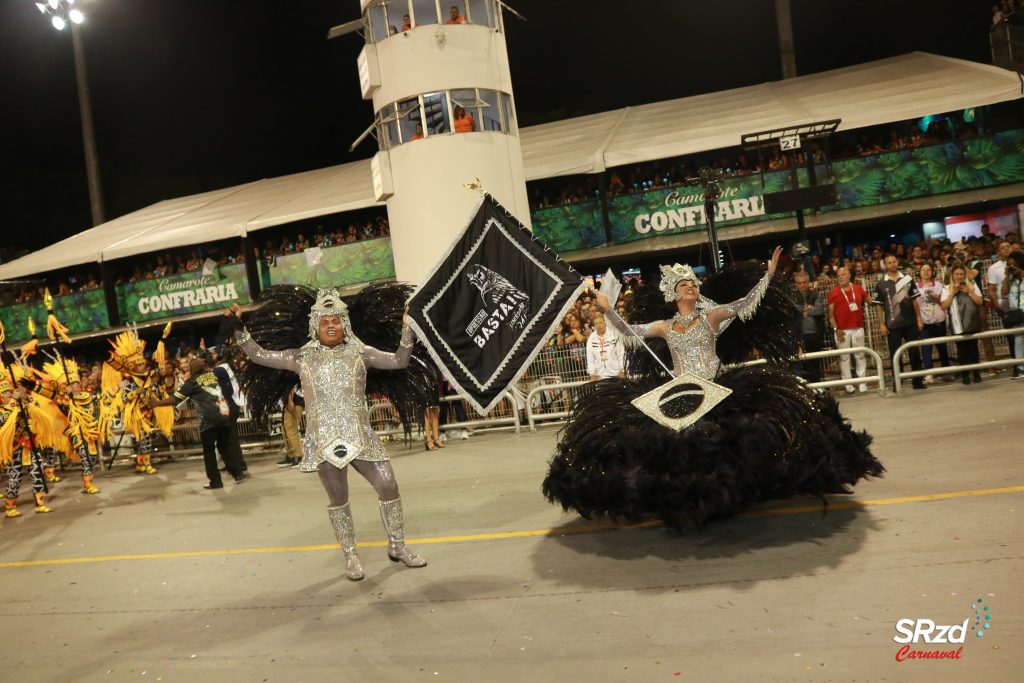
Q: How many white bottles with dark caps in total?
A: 0